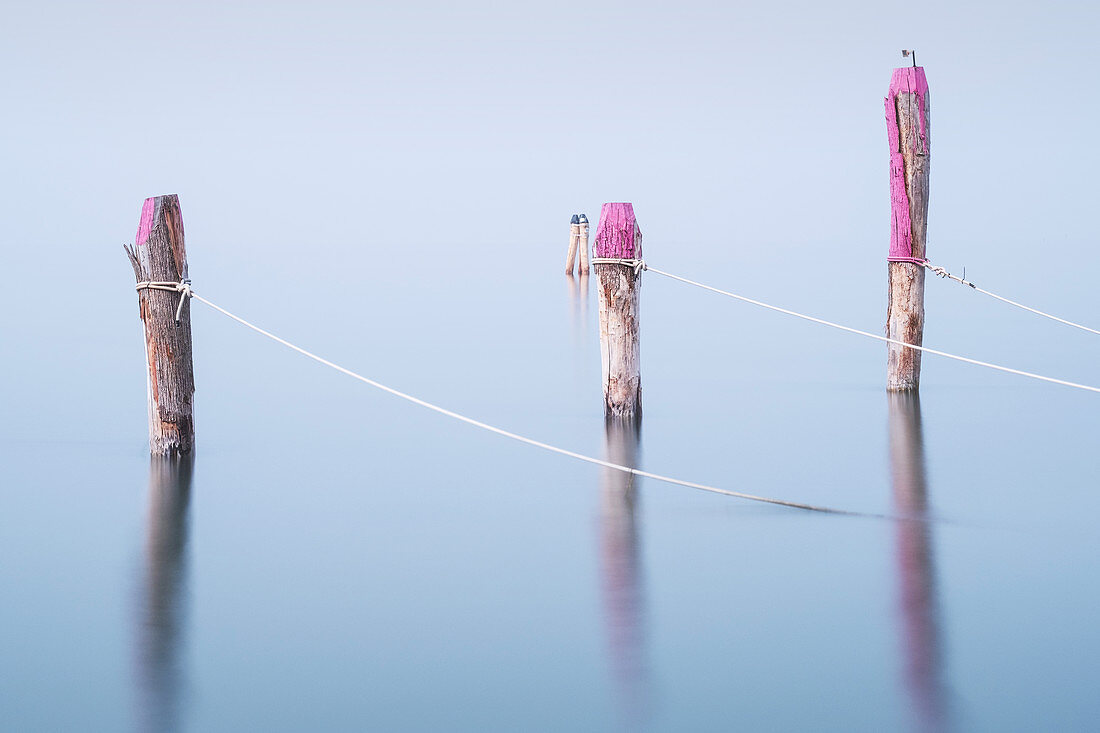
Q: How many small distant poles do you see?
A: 2